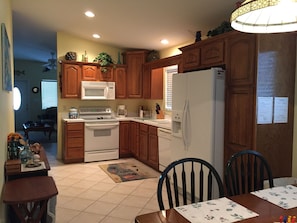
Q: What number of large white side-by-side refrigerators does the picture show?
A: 1